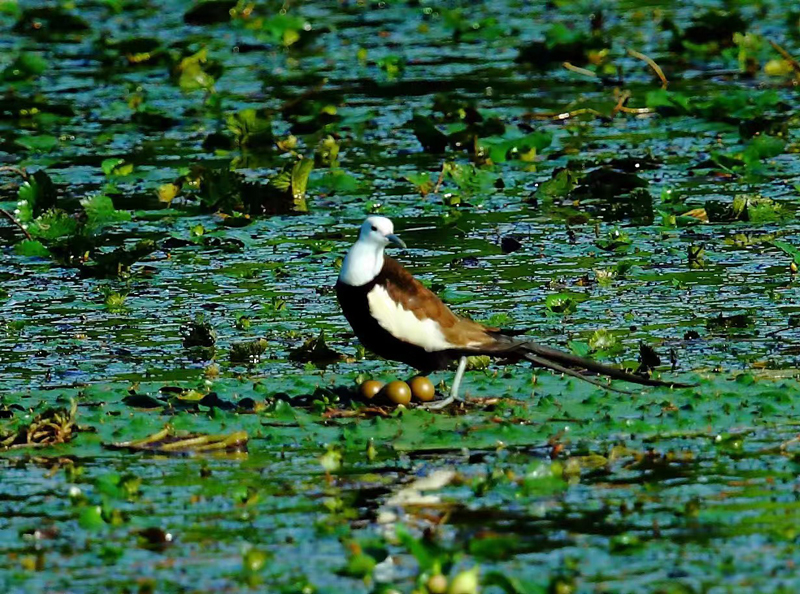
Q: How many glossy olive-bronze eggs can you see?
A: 3